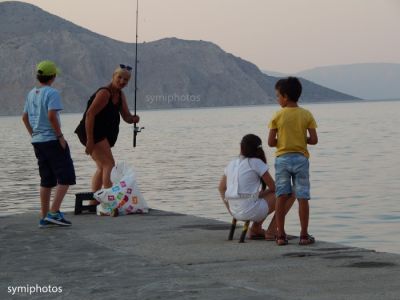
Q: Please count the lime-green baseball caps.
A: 1